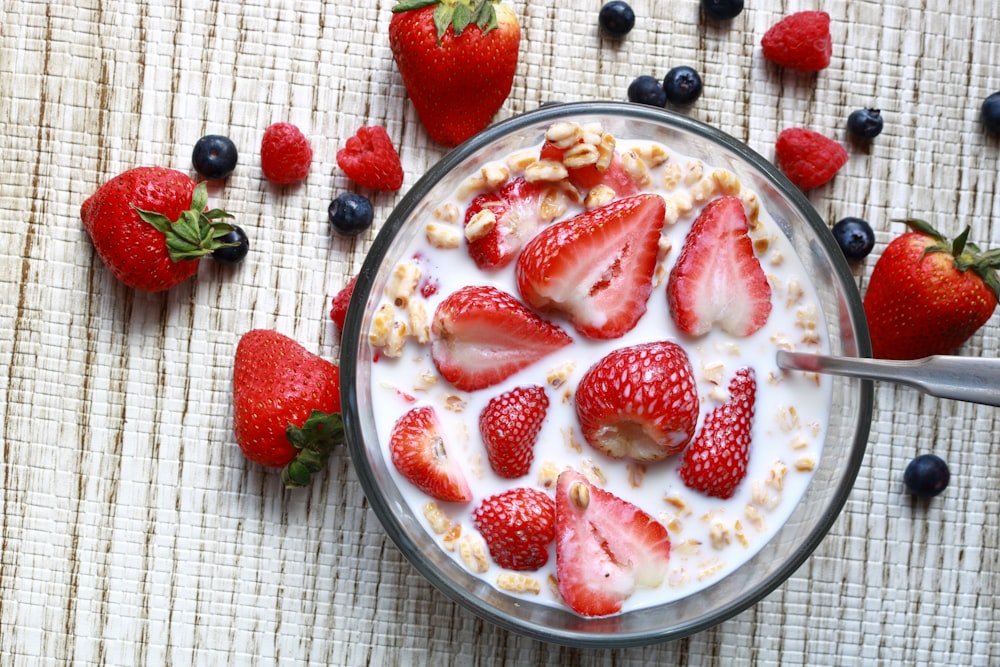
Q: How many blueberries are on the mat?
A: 11